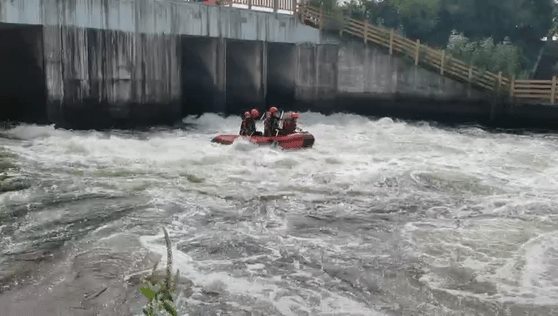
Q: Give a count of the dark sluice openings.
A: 4